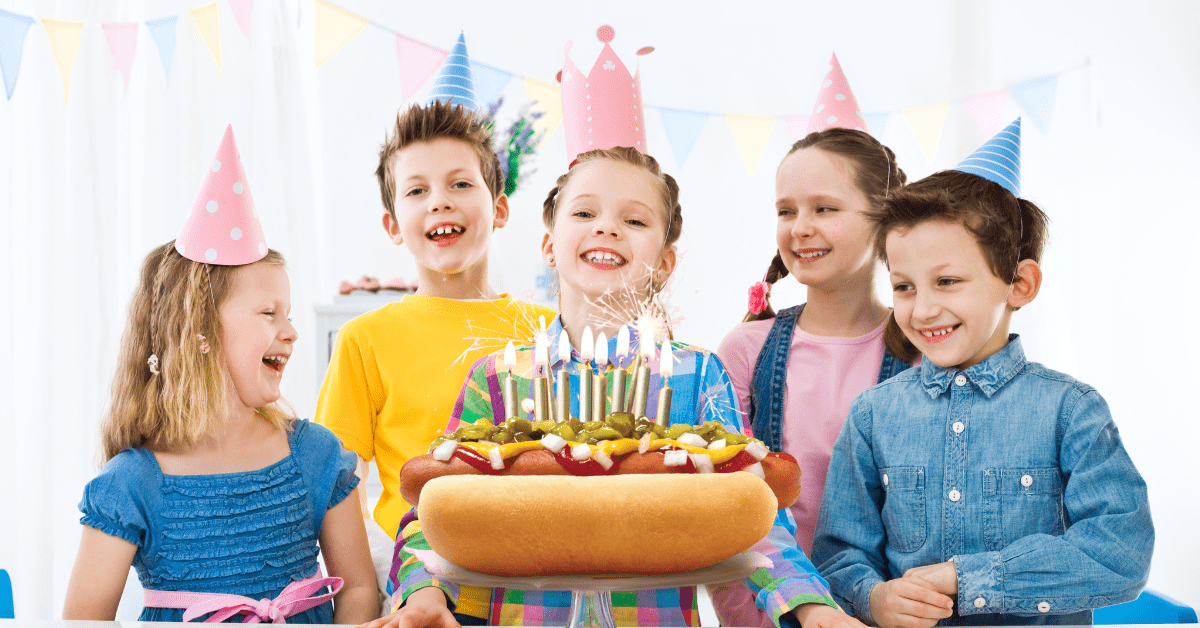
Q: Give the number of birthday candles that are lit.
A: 8